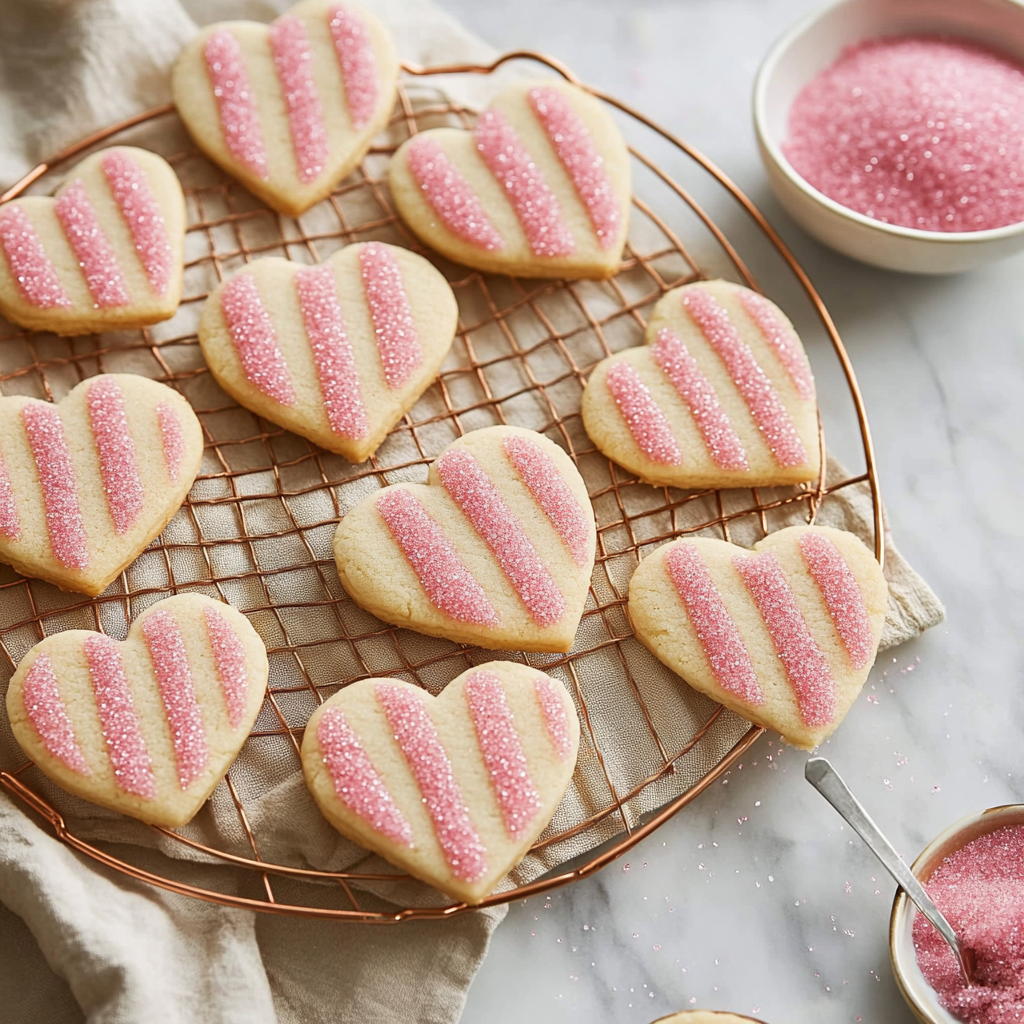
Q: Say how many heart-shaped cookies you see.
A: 10